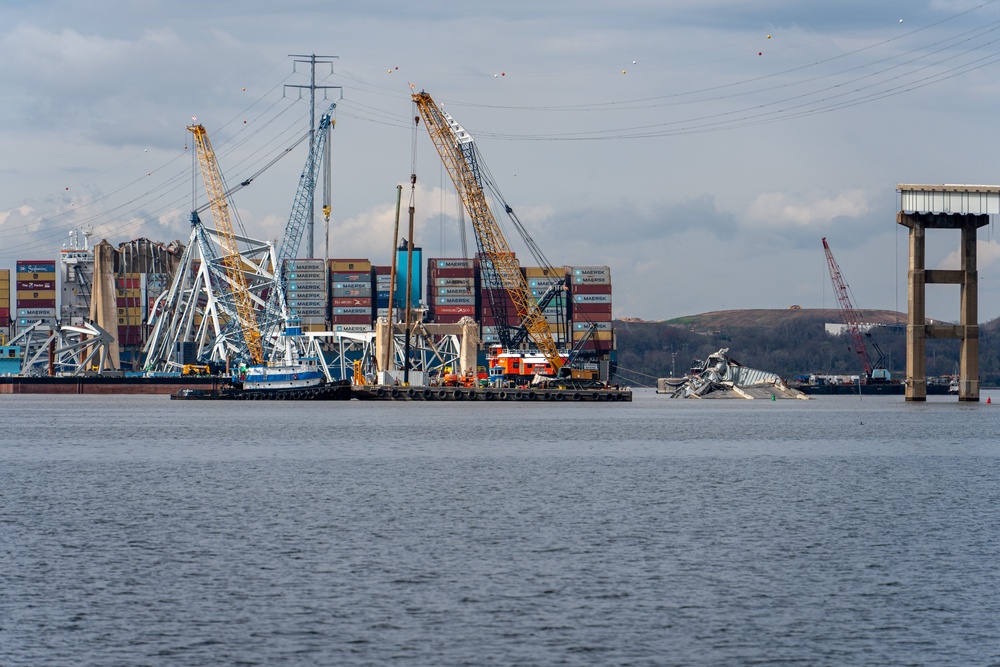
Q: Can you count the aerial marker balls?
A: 15